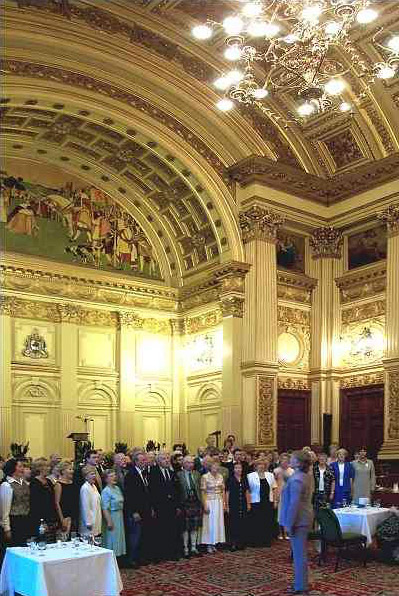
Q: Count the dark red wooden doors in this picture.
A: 2